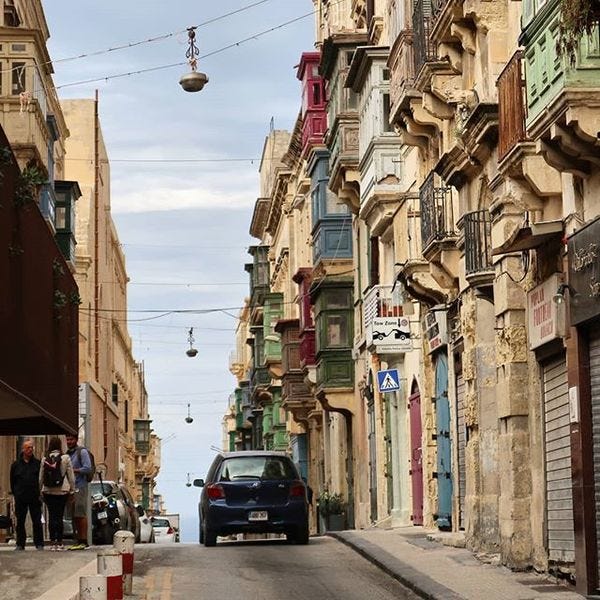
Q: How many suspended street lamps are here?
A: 4